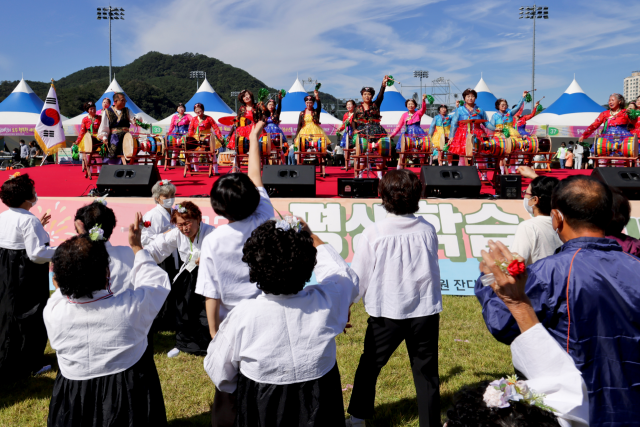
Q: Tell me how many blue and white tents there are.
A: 7